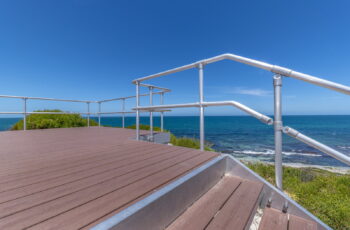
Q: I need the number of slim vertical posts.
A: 9